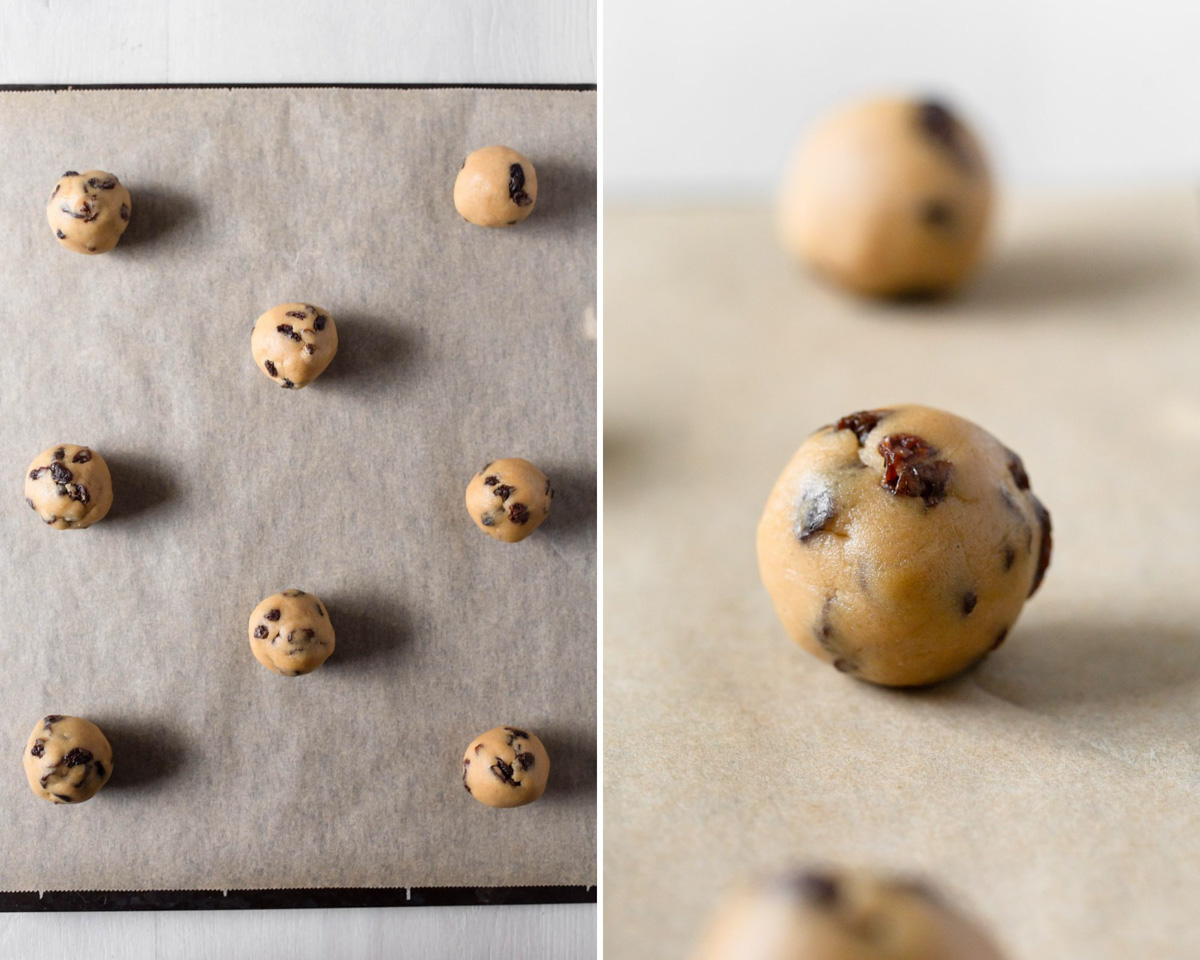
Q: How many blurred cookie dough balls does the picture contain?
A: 2